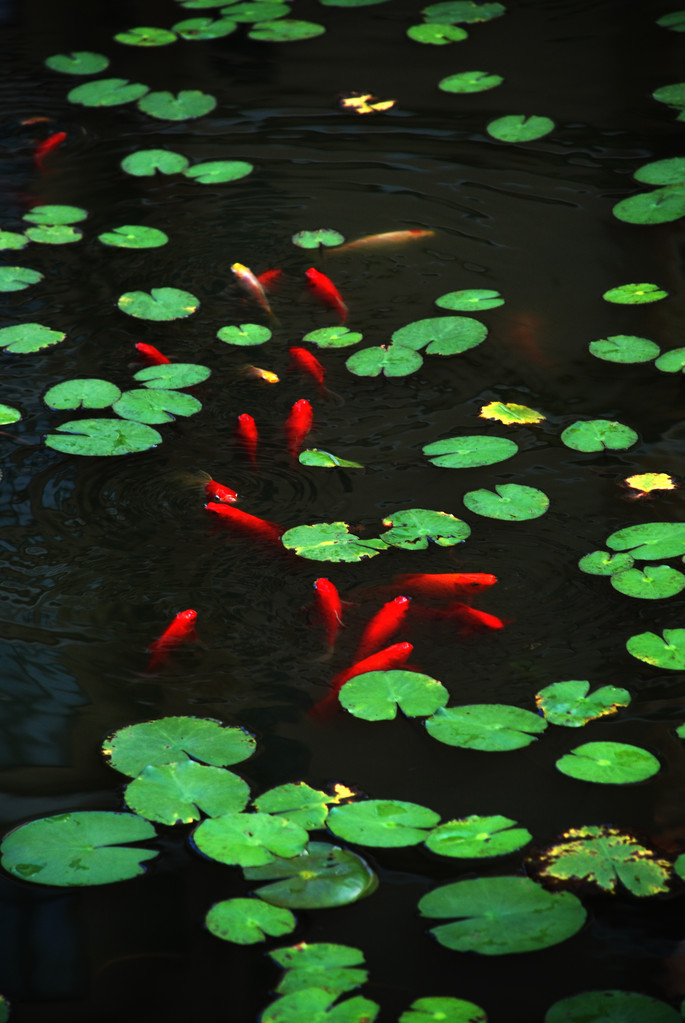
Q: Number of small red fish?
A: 15